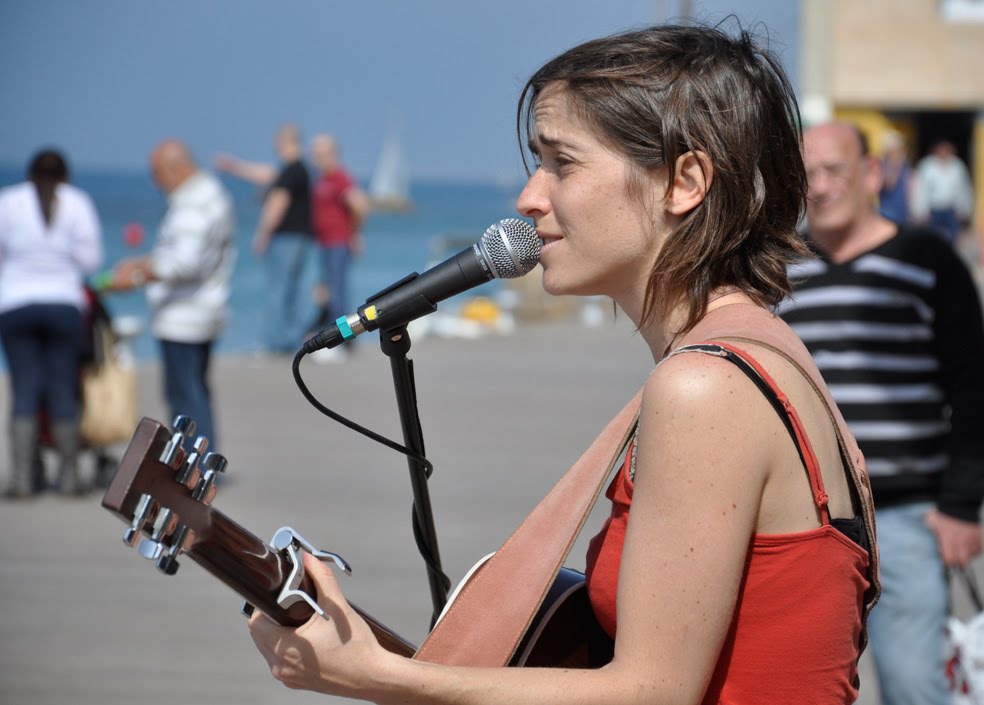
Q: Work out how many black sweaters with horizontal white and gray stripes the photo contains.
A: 1